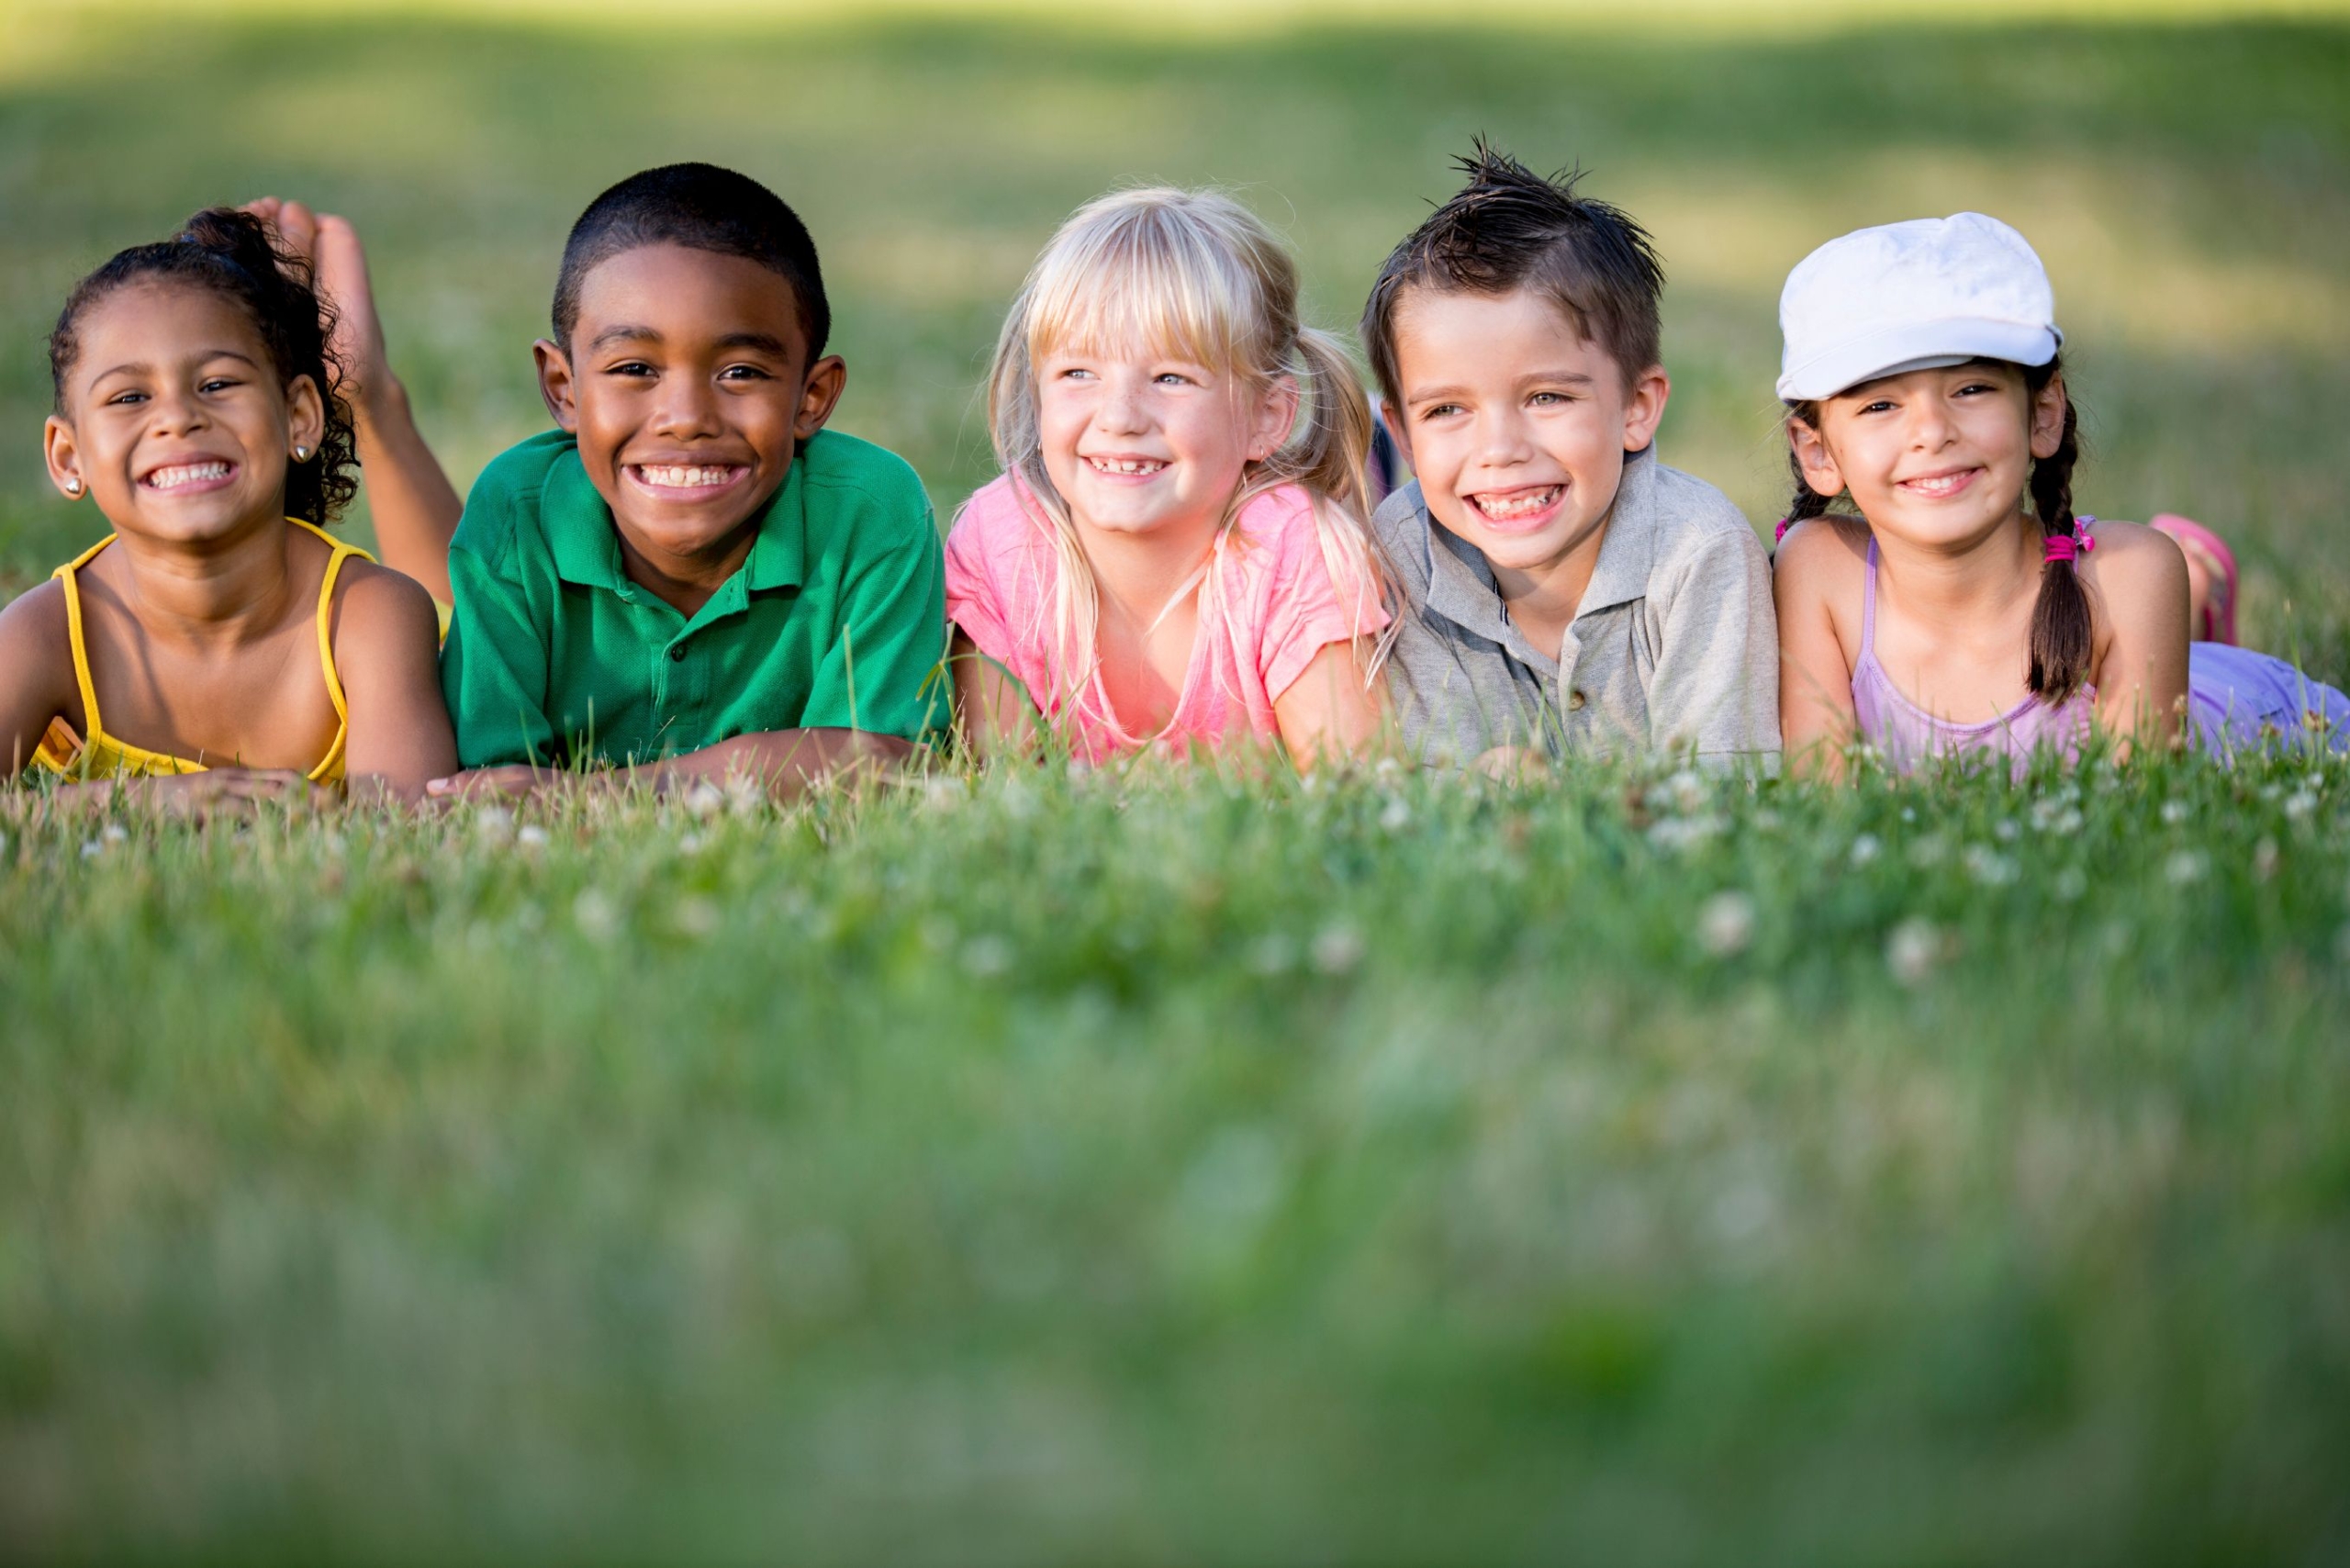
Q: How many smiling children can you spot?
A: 5